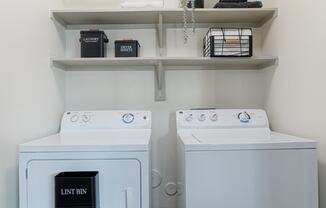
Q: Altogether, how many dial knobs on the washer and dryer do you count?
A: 7